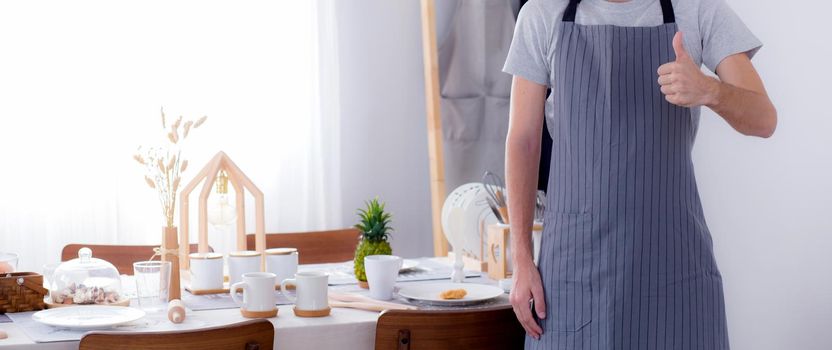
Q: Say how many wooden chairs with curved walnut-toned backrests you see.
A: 4